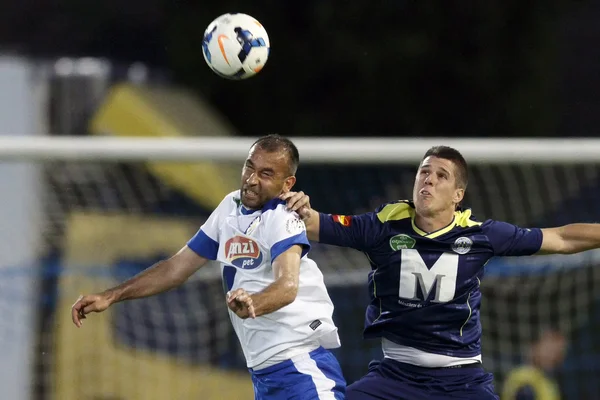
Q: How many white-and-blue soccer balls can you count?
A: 1